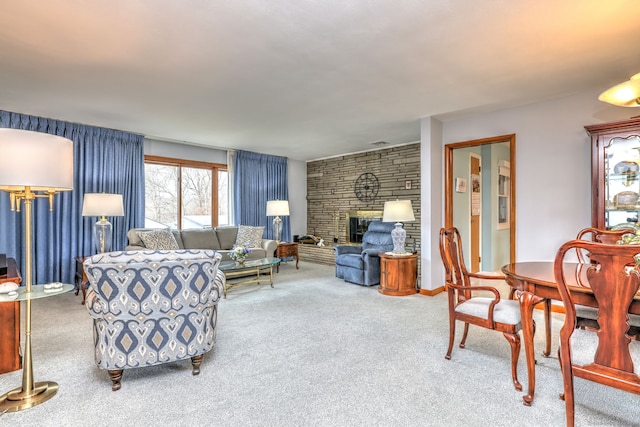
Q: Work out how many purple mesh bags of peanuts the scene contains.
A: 0